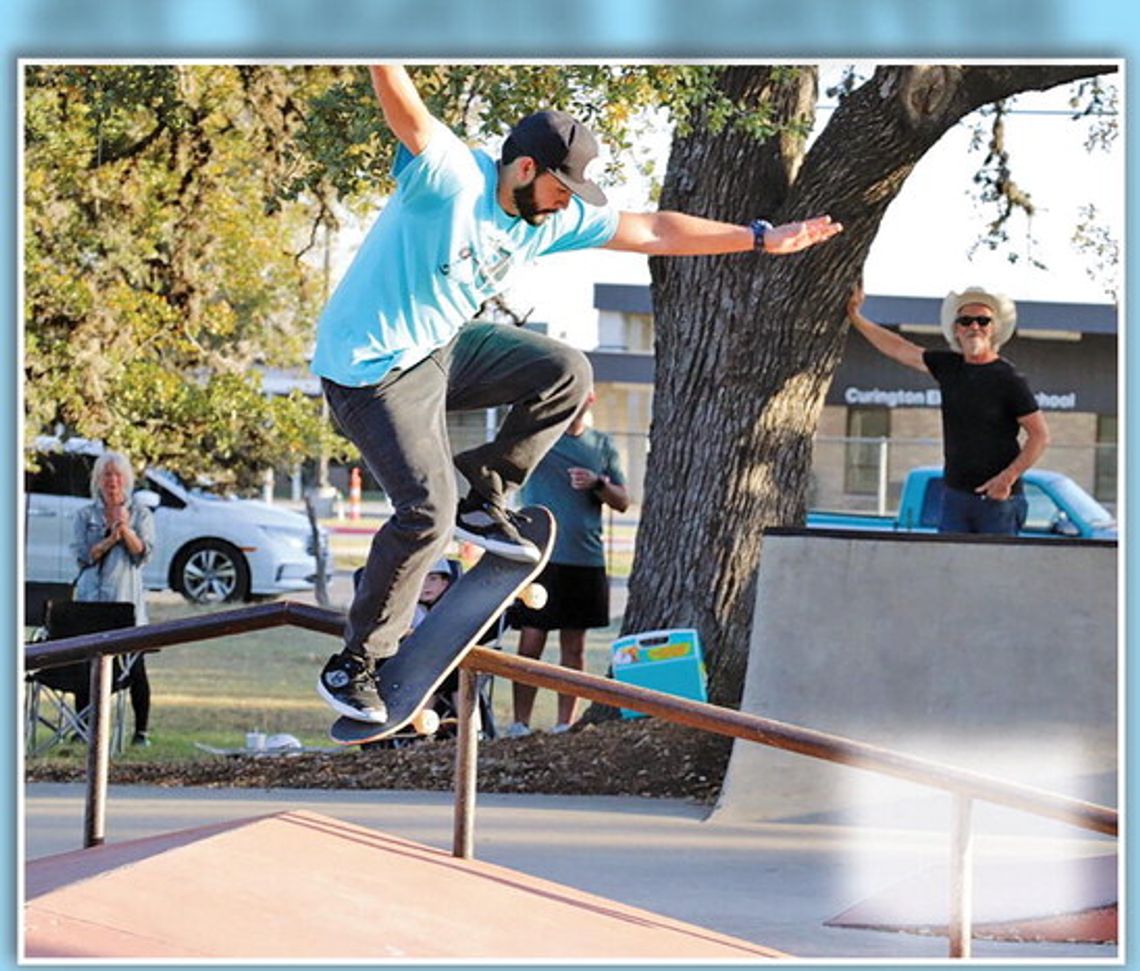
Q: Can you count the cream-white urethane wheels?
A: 2